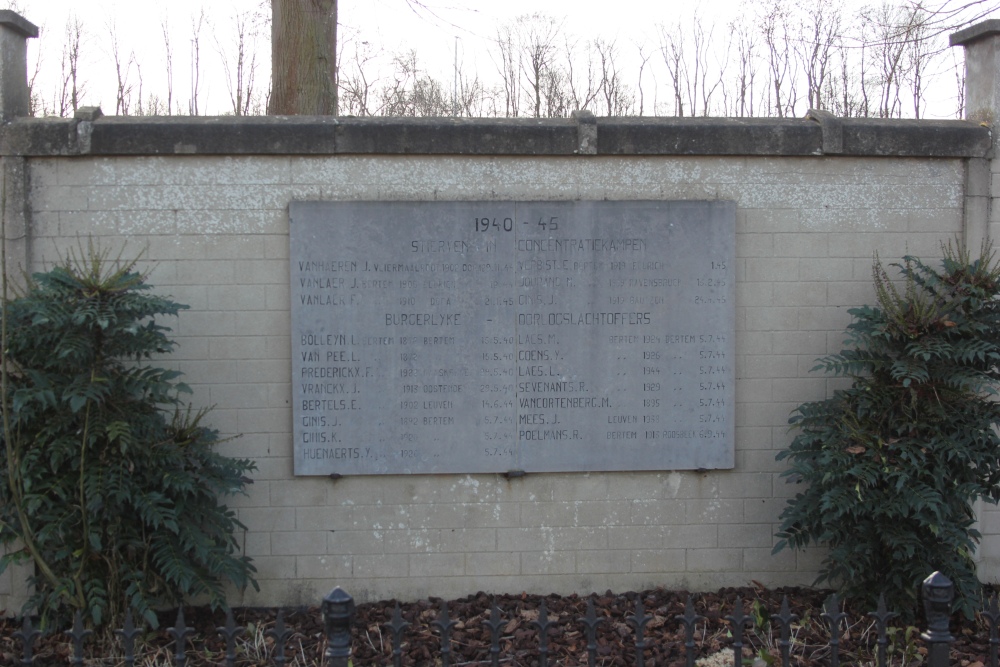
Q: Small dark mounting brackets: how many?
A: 3